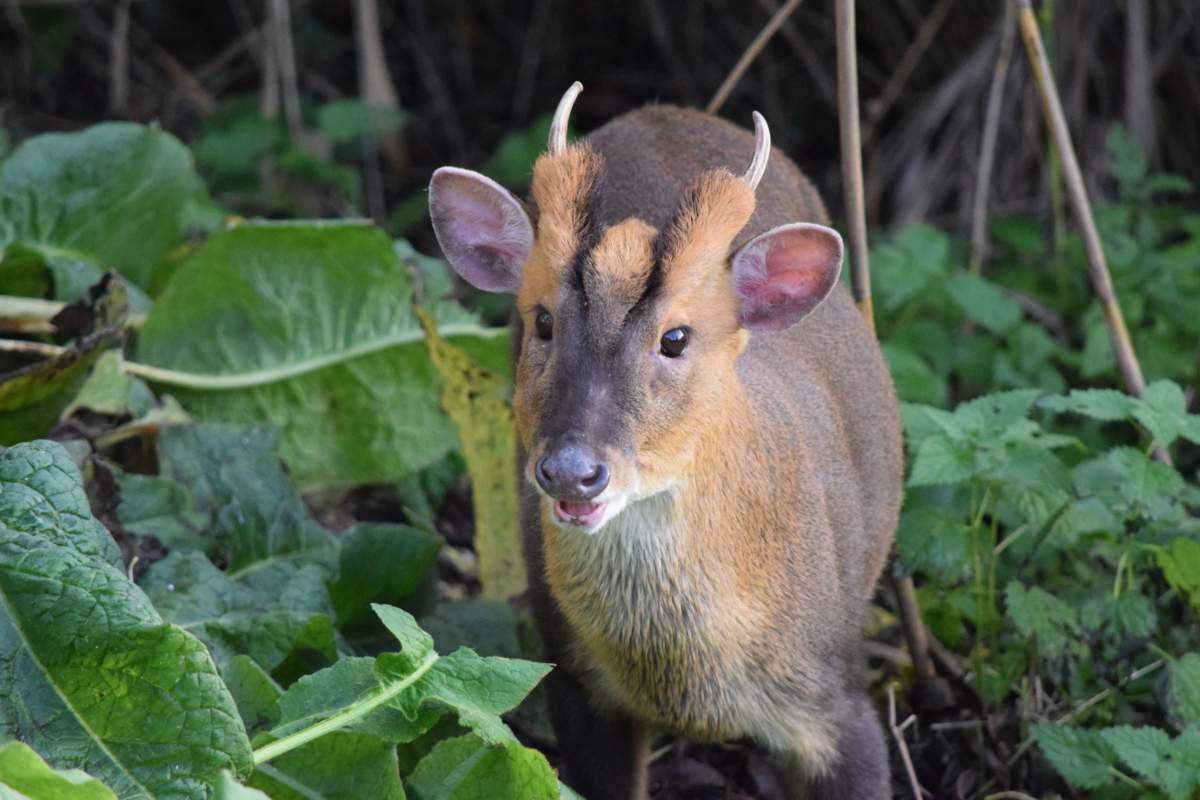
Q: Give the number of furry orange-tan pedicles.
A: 2